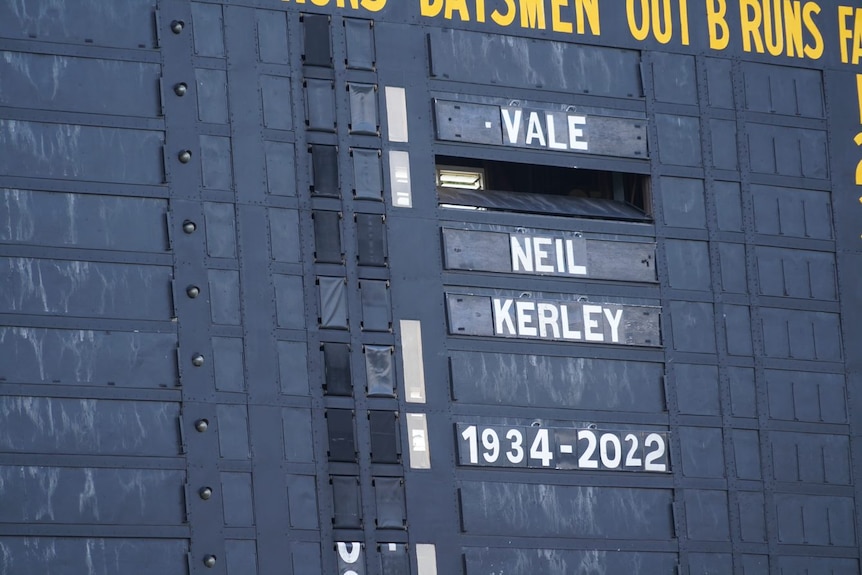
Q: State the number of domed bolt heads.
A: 9